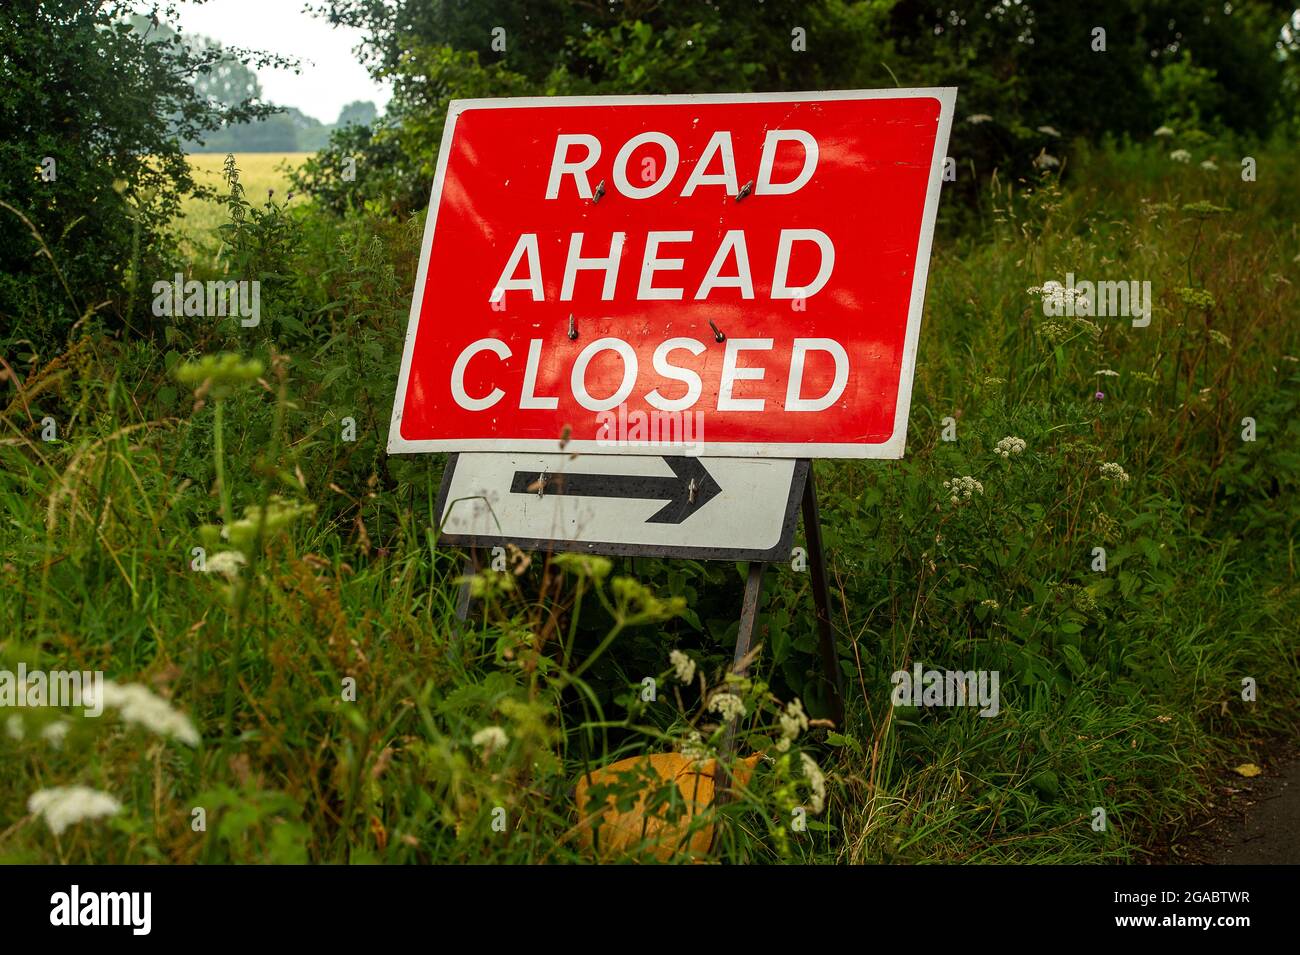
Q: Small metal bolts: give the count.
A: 6